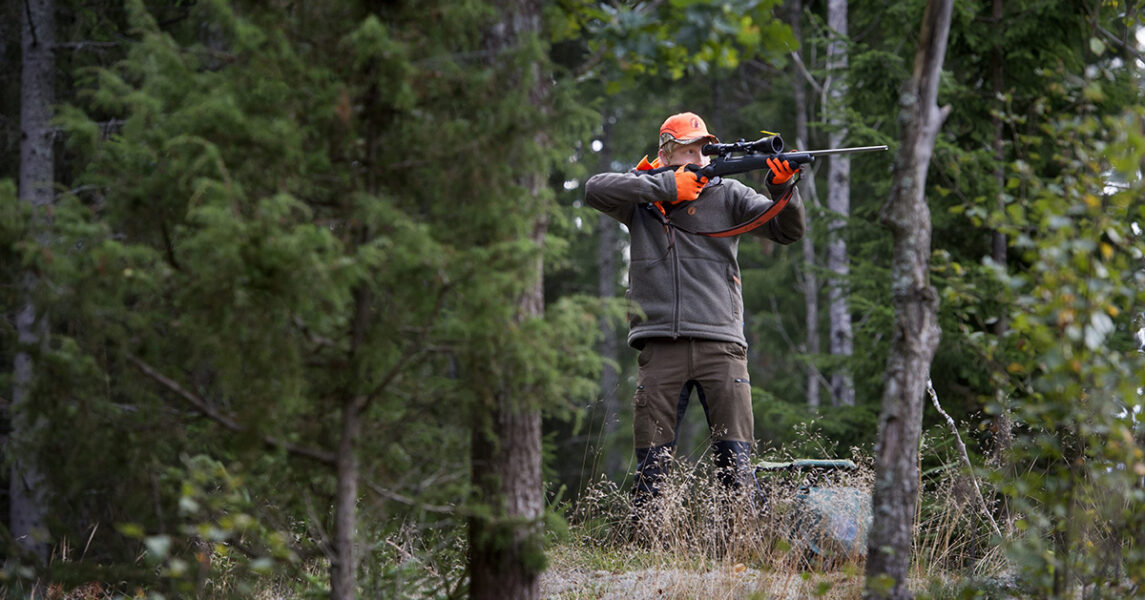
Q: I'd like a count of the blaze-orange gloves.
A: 2